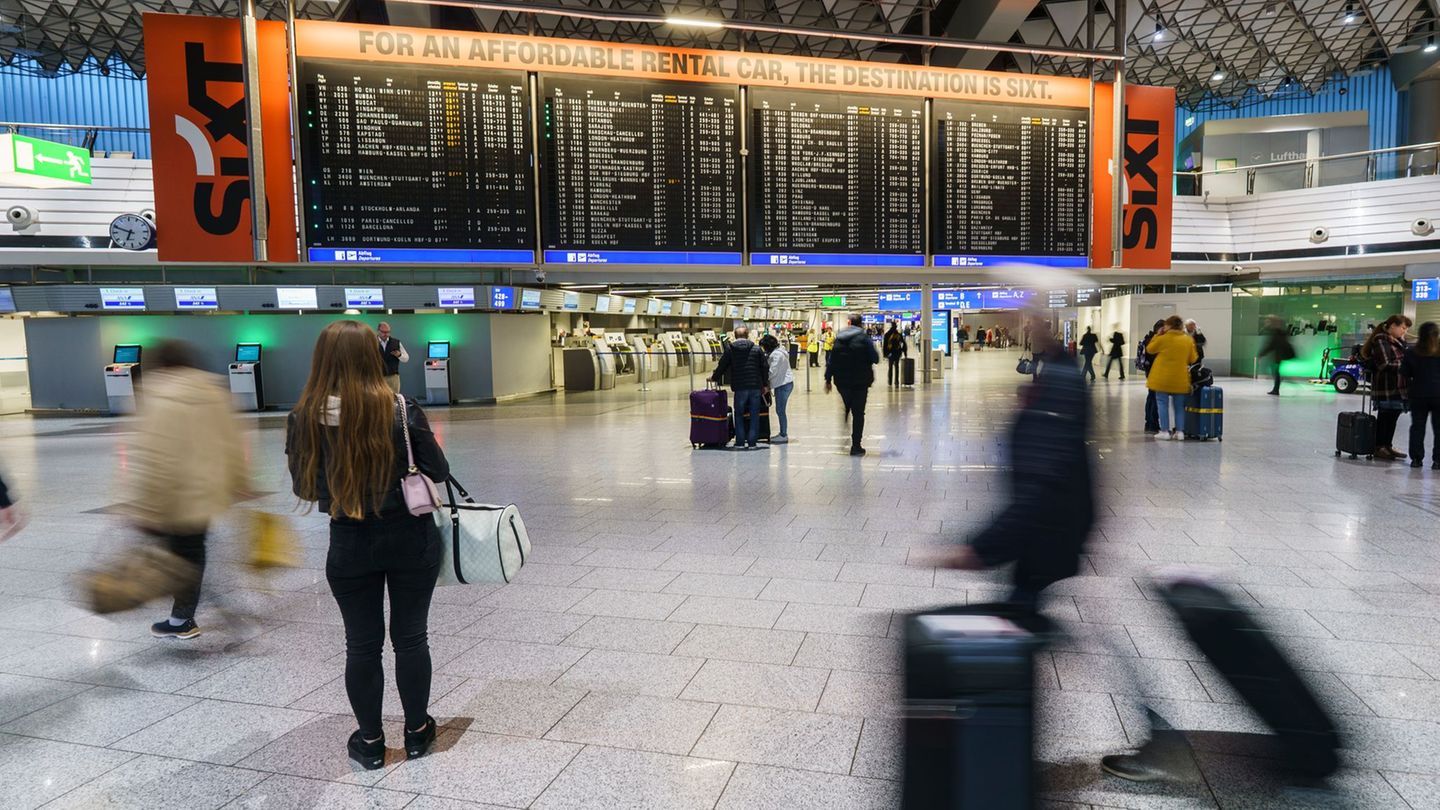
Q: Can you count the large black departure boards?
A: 4